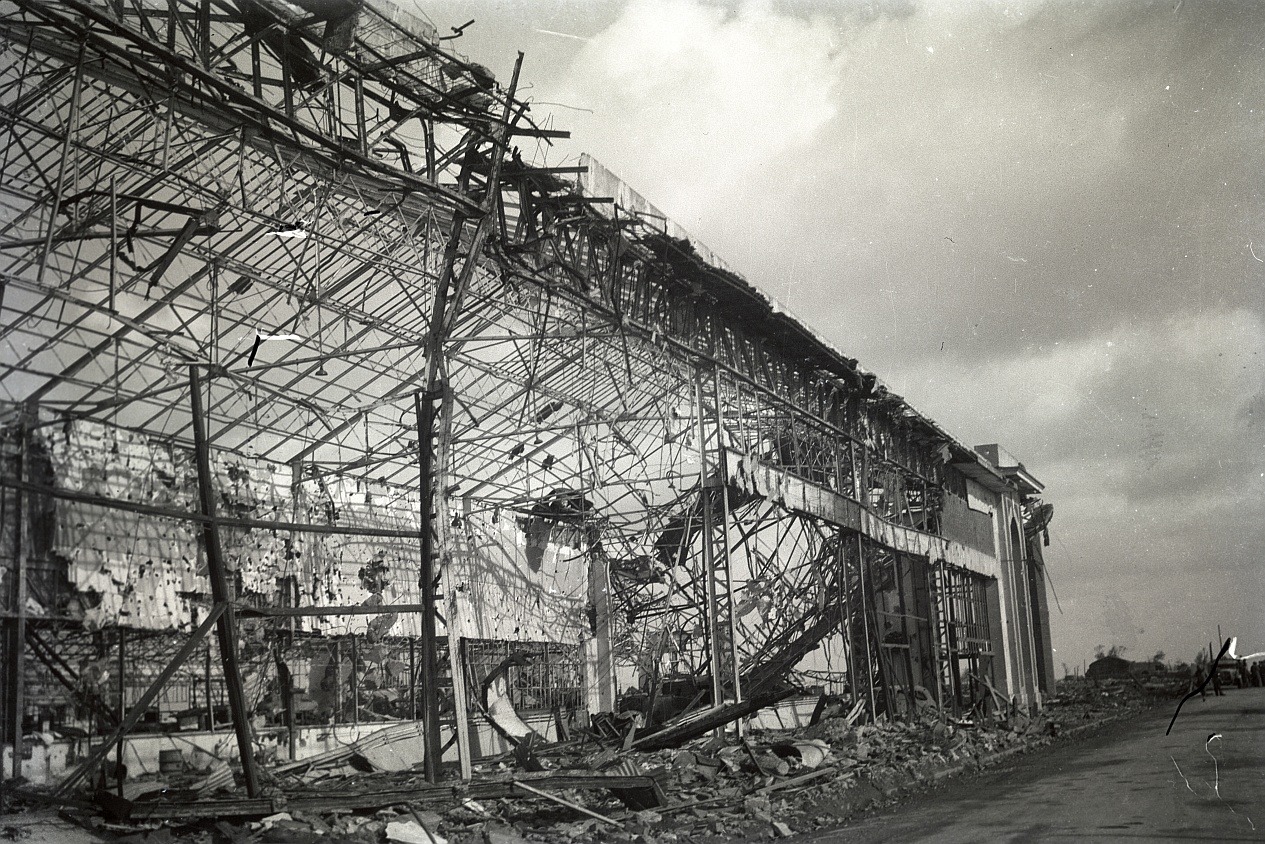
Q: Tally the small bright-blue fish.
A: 0